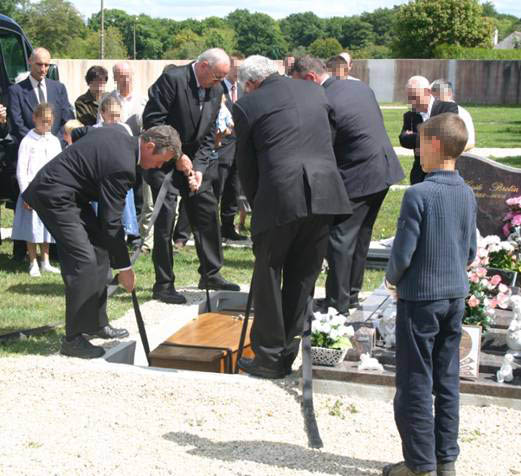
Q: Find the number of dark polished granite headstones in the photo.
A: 1